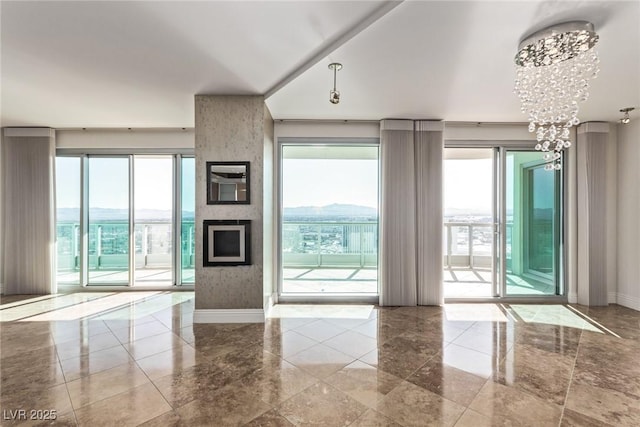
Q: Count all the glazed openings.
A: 3